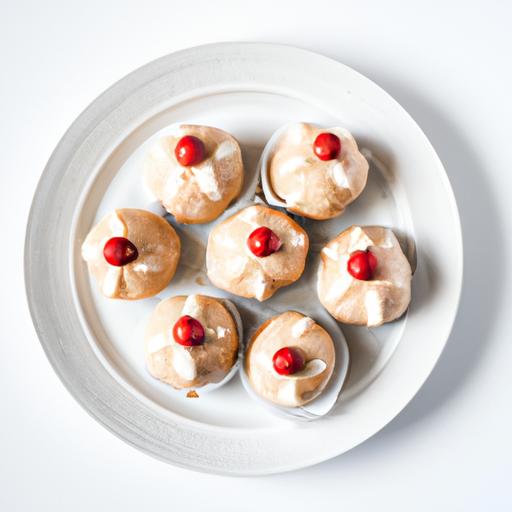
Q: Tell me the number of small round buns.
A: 7